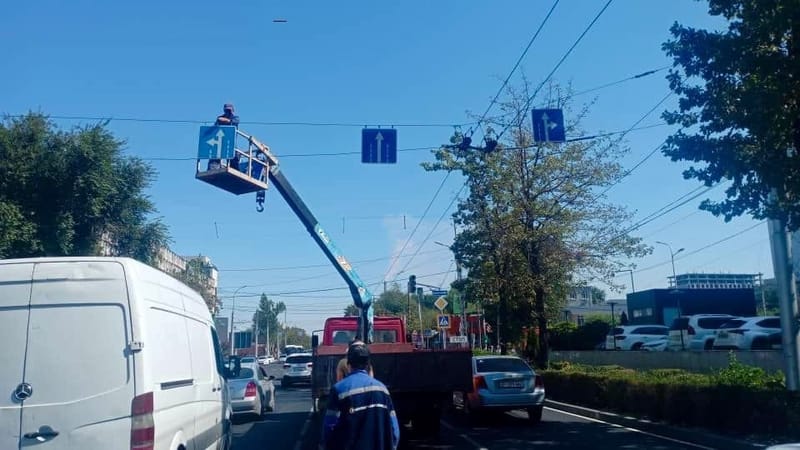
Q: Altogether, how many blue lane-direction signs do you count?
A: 3